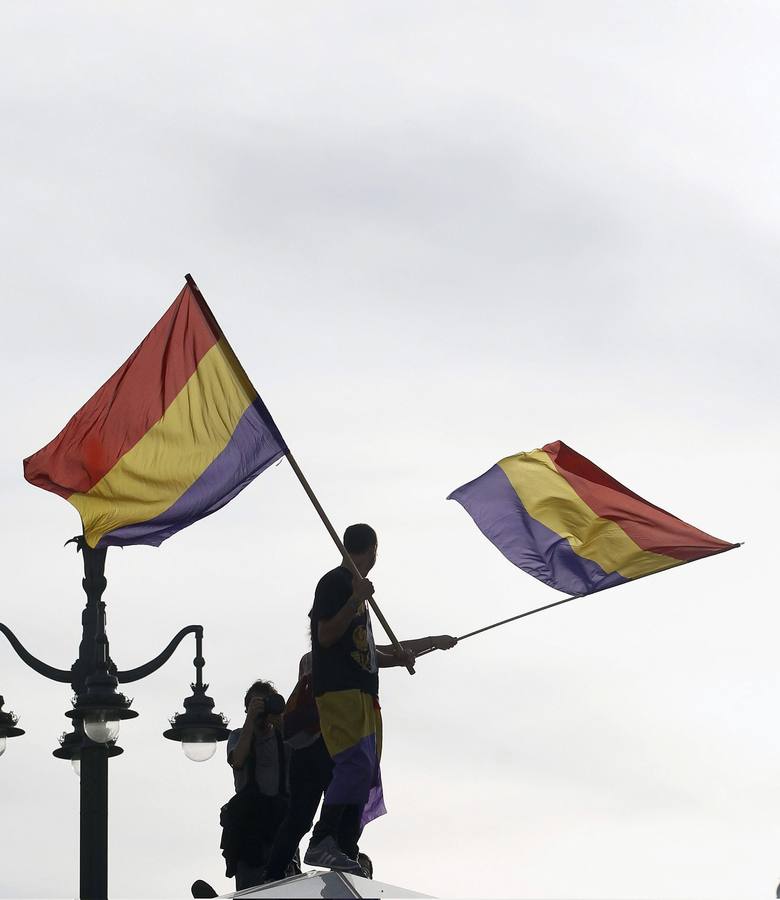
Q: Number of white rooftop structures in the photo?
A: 1